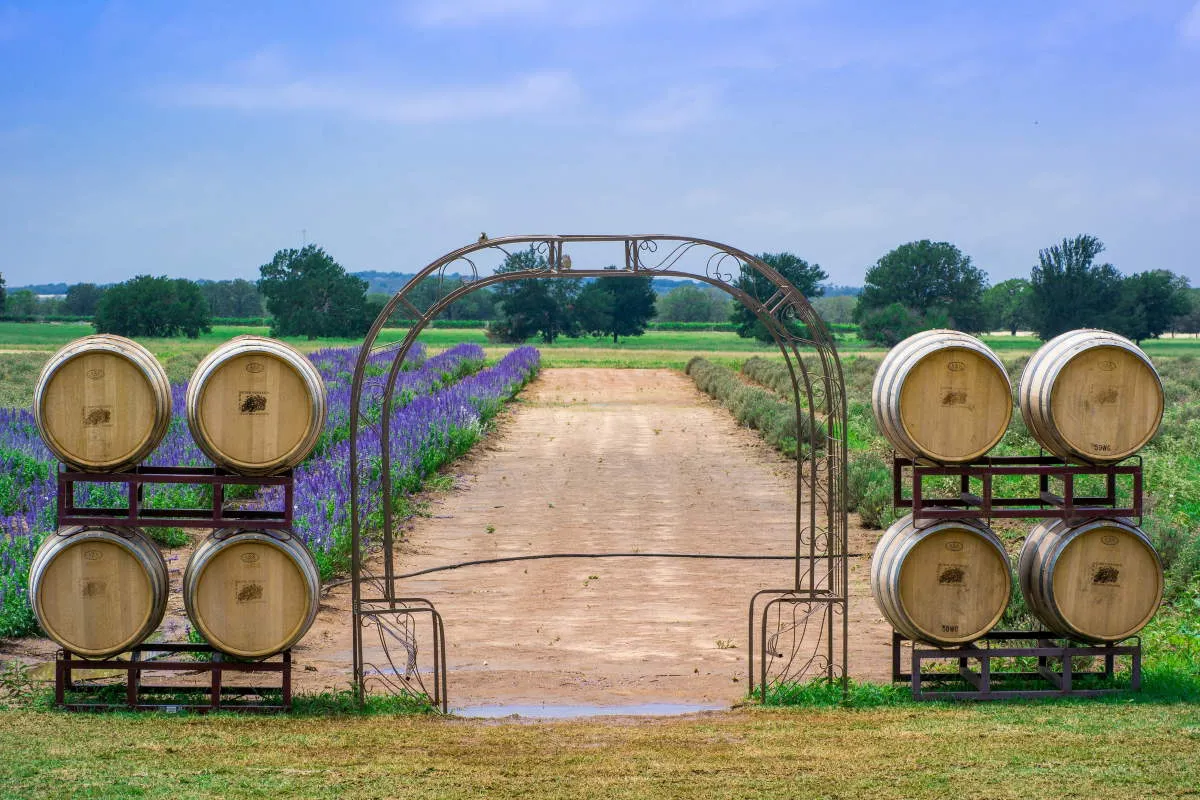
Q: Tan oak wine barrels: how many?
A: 8